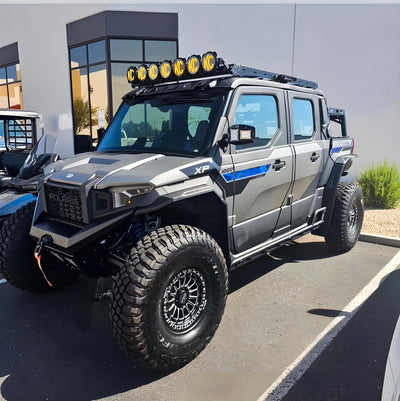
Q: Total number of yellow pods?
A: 7